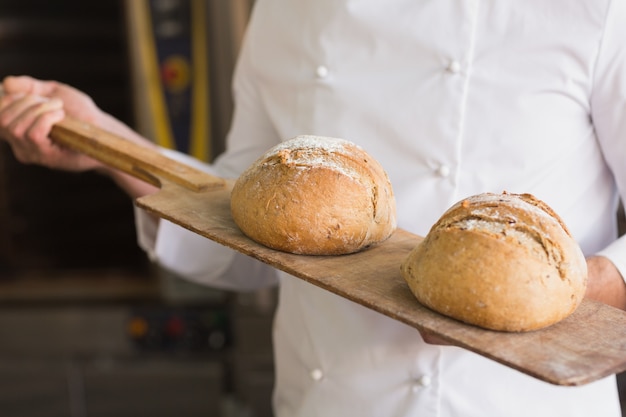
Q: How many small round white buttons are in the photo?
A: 5